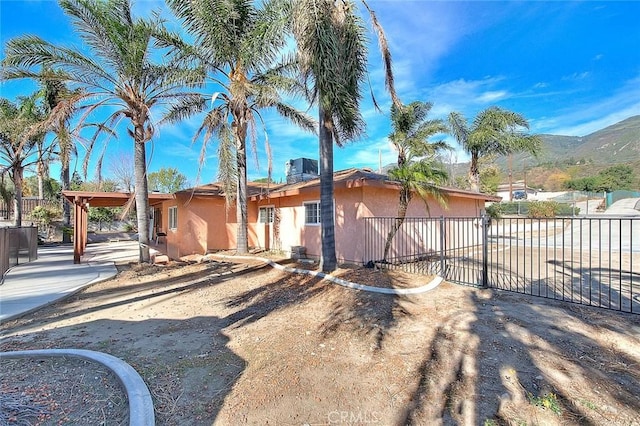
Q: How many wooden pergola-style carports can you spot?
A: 1